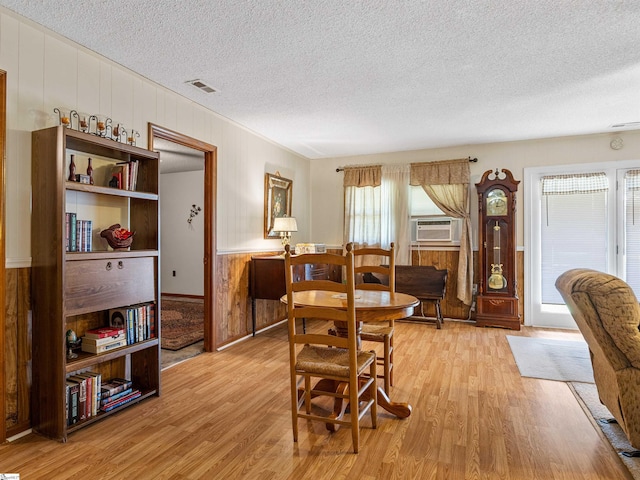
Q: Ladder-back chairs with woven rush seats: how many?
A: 2